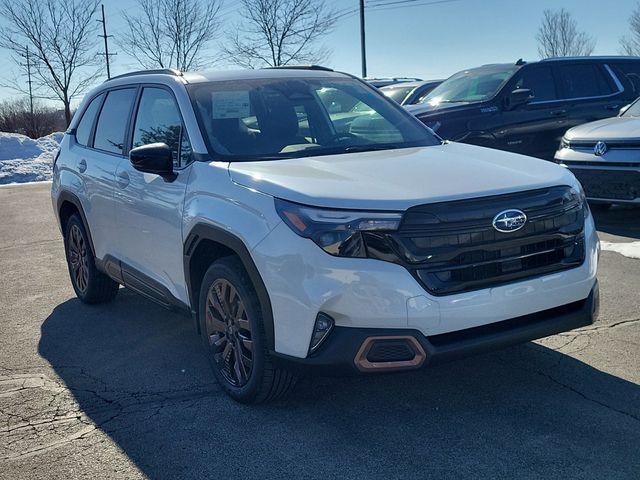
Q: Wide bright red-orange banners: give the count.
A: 0